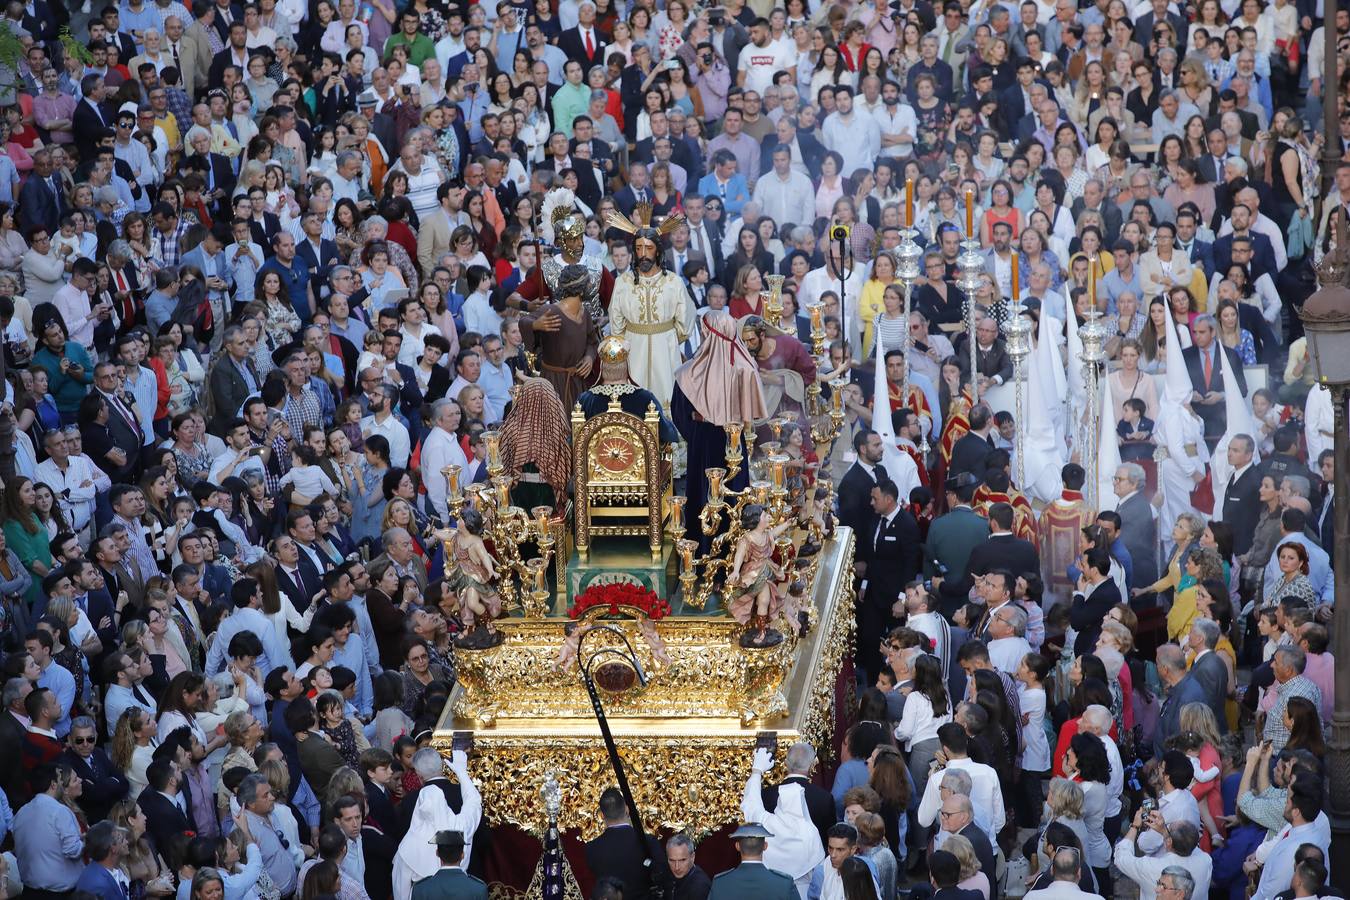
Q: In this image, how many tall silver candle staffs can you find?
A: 4